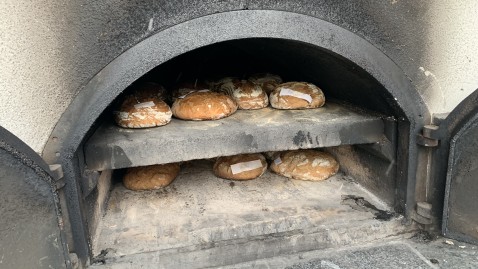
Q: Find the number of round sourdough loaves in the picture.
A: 11